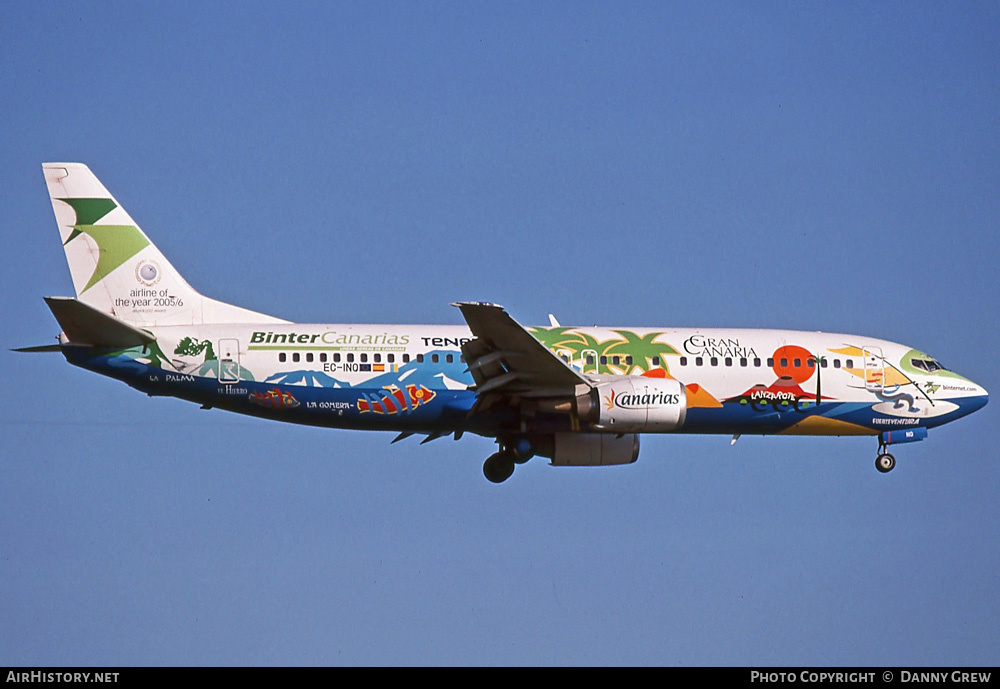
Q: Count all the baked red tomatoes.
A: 0